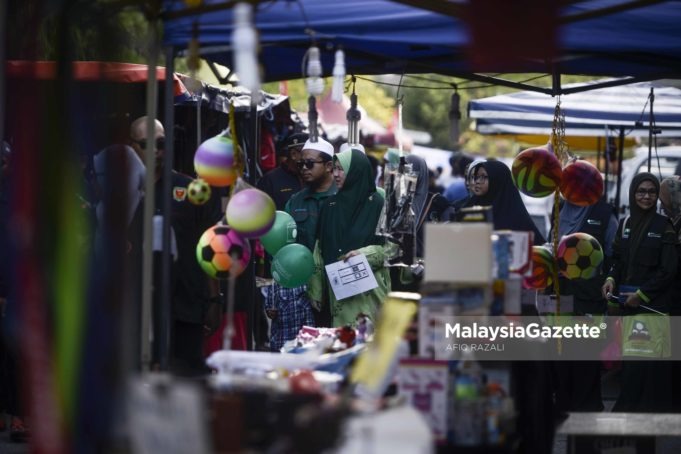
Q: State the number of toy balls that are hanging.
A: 8